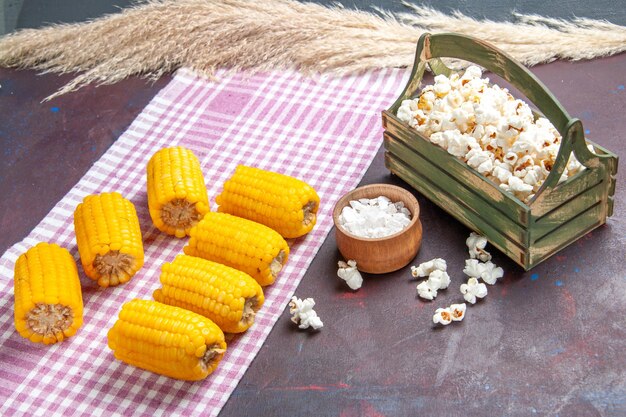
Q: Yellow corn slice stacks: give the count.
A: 7